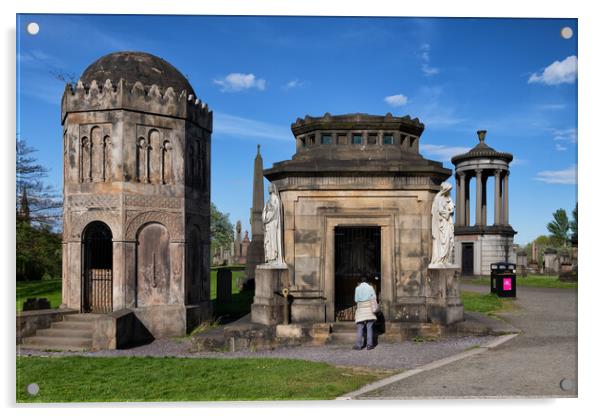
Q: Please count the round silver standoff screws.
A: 4